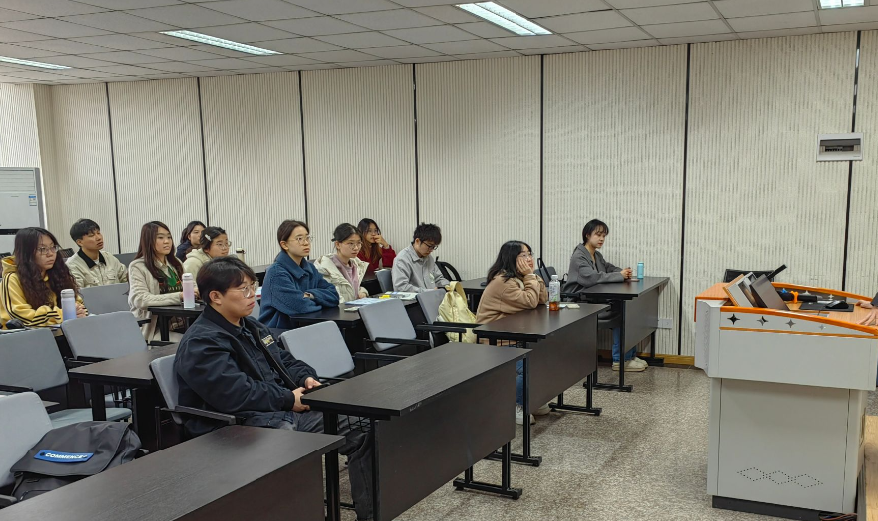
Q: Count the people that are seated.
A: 12